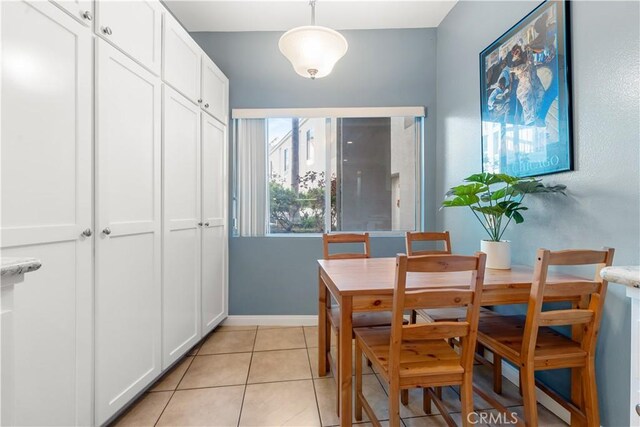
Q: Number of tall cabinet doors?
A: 4